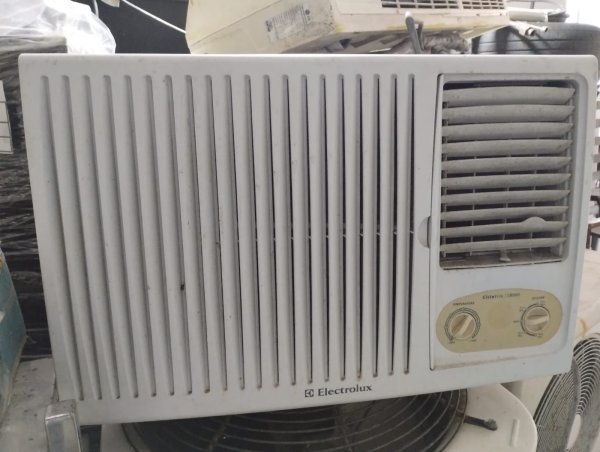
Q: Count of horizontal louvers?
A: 10